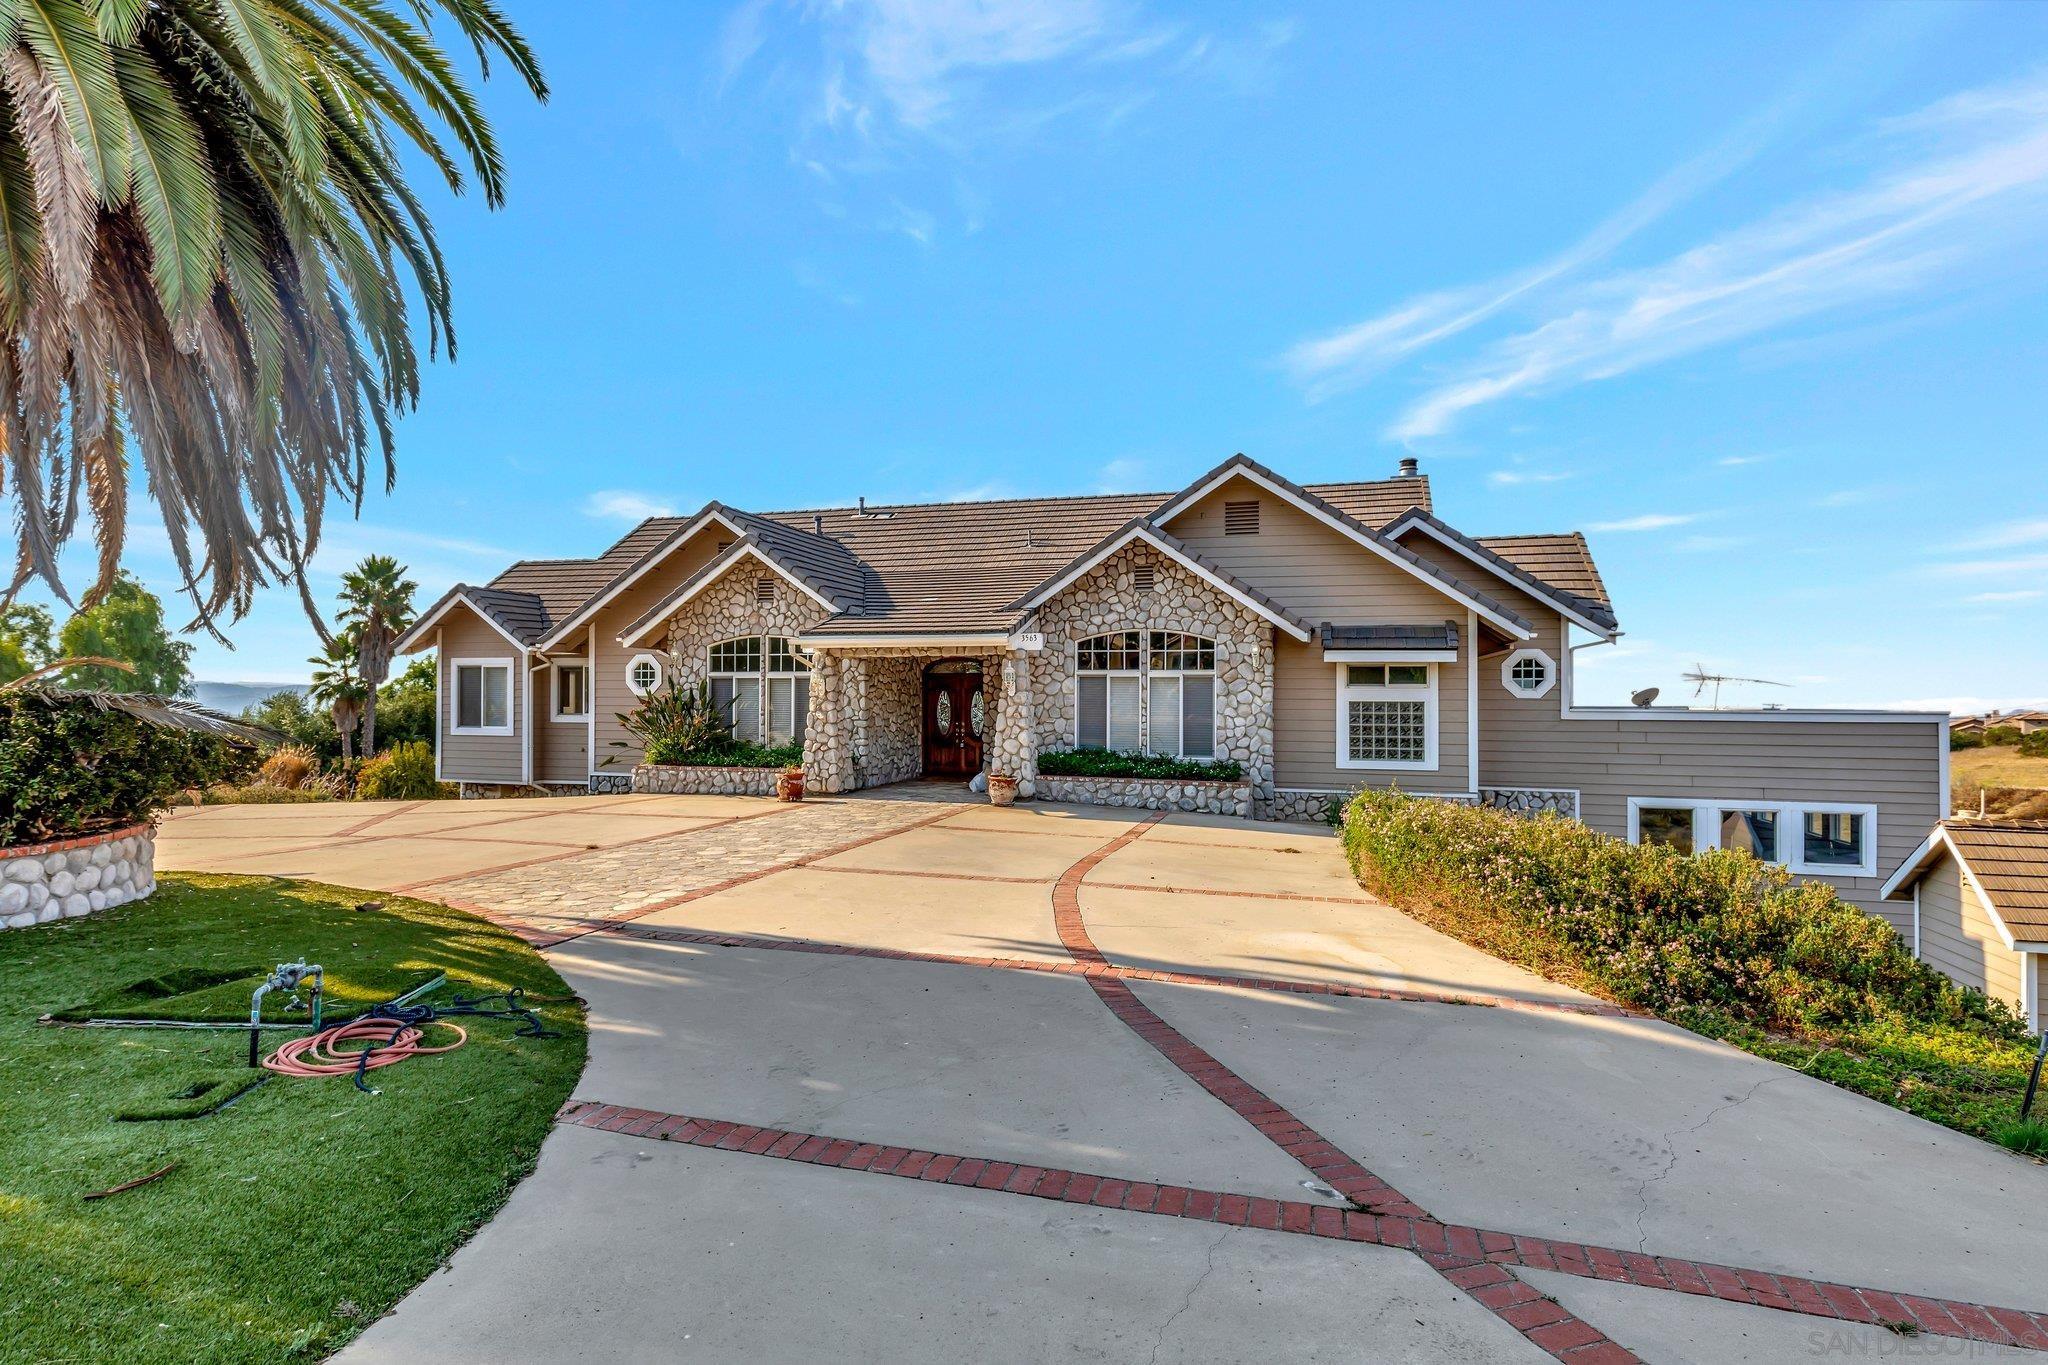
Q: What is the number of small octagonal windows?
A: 2